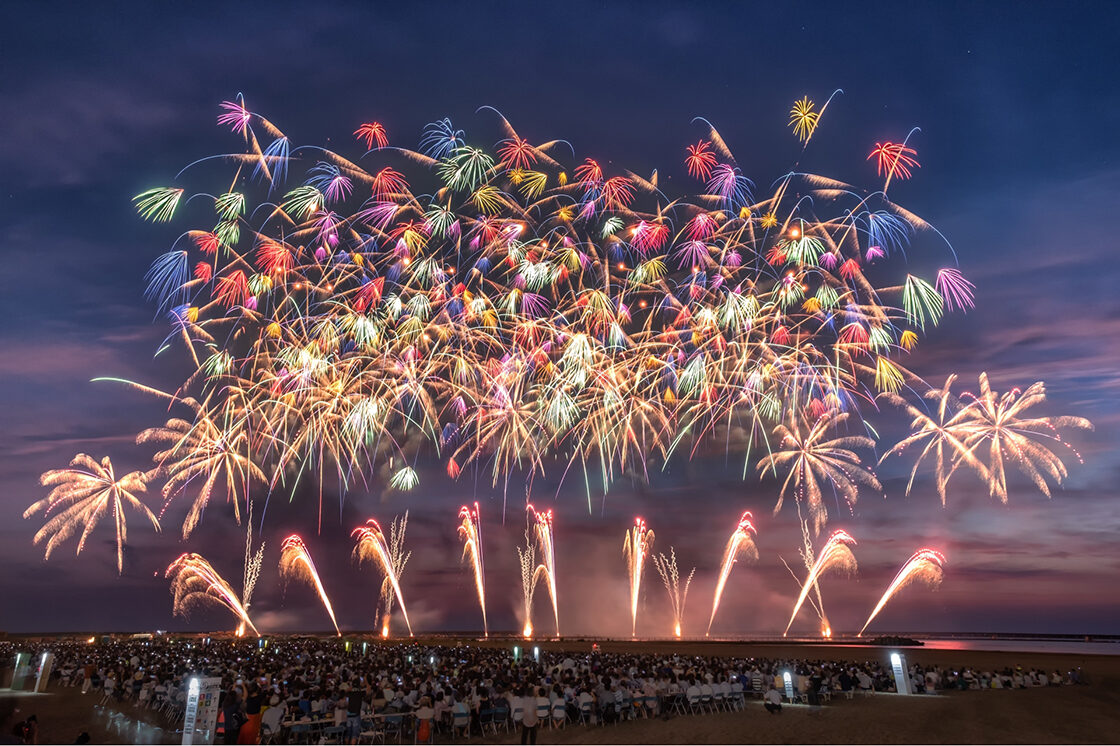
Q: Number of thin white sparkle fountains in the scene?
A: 5